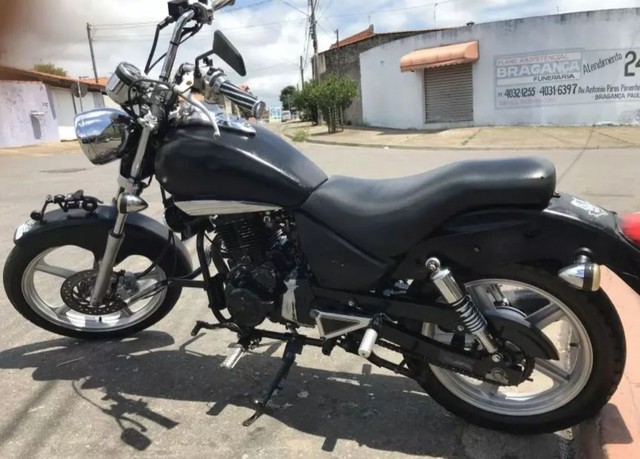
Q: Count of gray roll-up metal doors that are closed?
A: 1